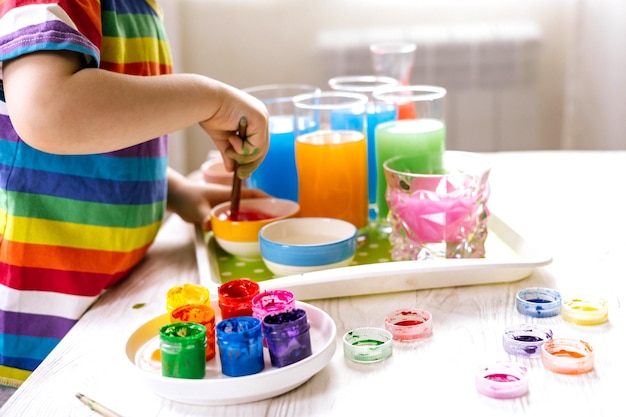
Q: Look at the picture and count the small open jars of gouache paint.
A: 7